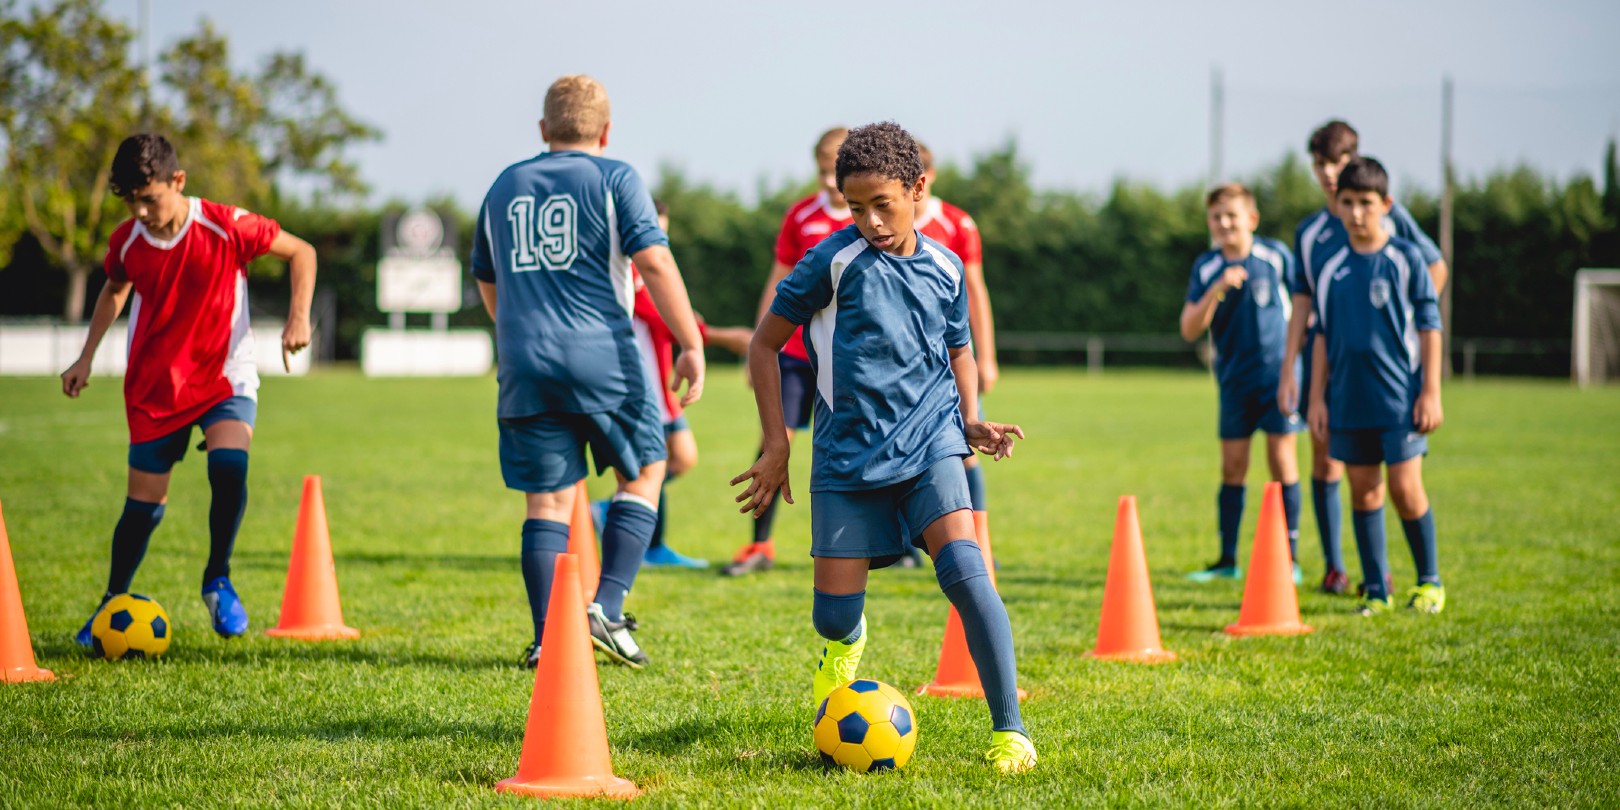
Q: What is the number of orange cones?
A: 7